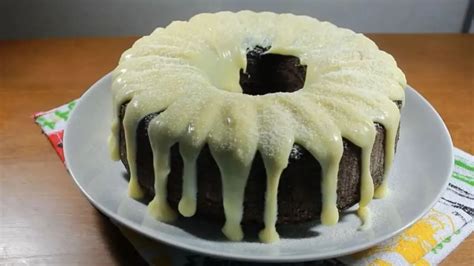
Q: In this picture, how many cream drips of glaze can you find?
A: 9